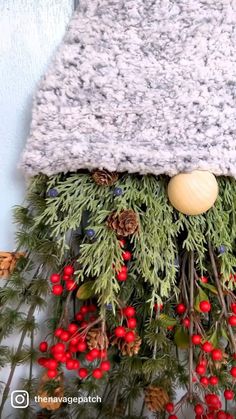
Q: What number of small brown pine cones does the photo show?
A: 7